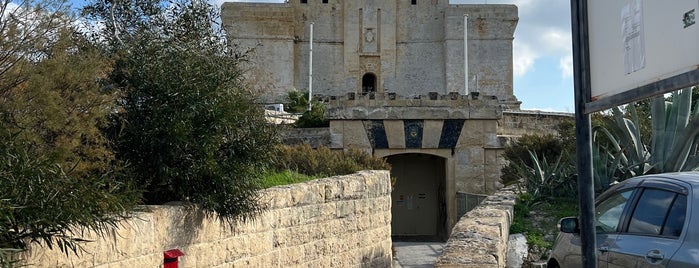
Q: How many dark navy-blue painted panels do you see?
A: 3